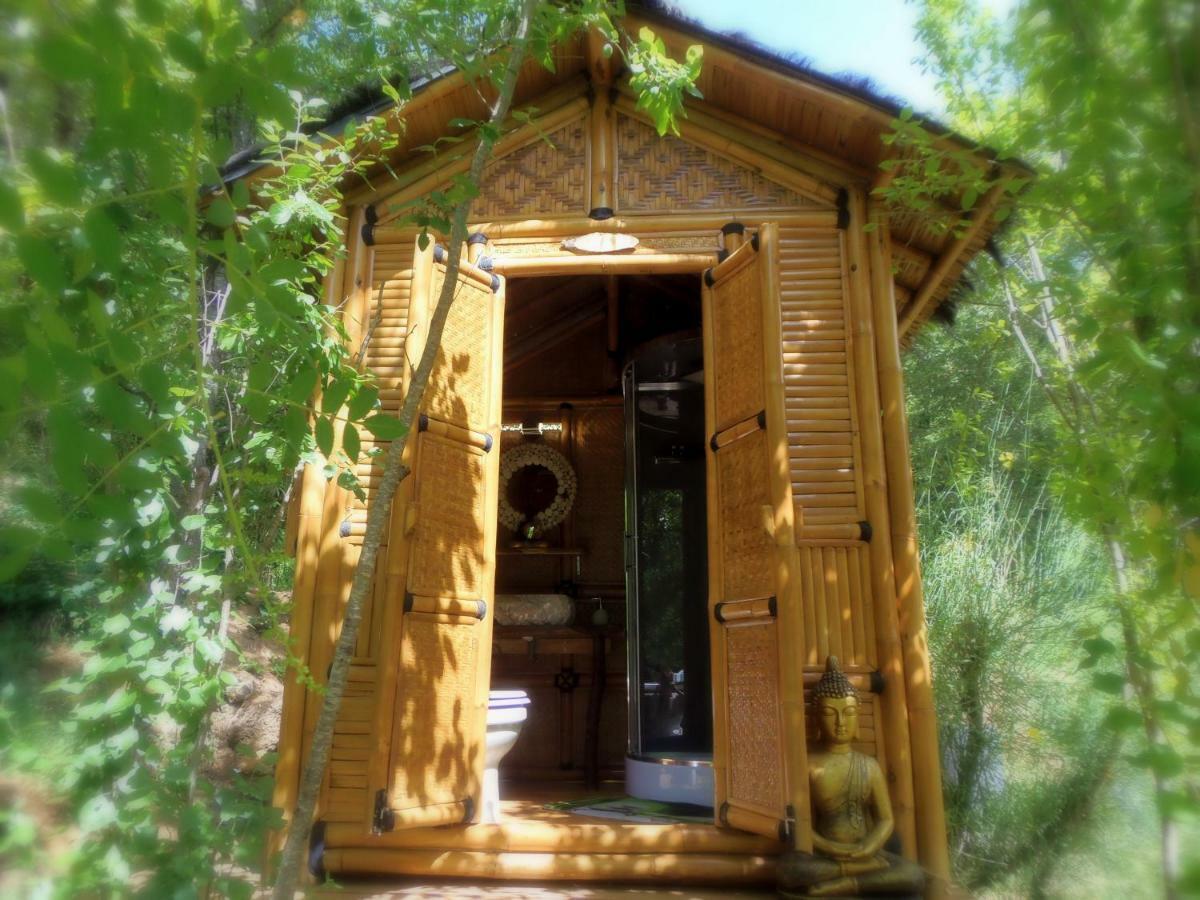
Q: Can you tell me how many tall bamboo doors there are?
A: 2